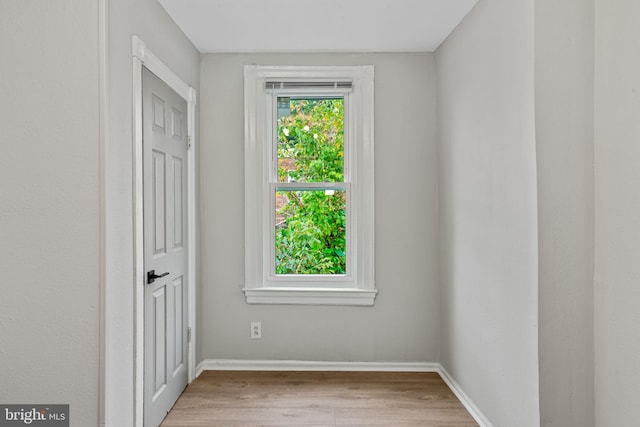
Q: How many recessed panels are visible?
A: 6